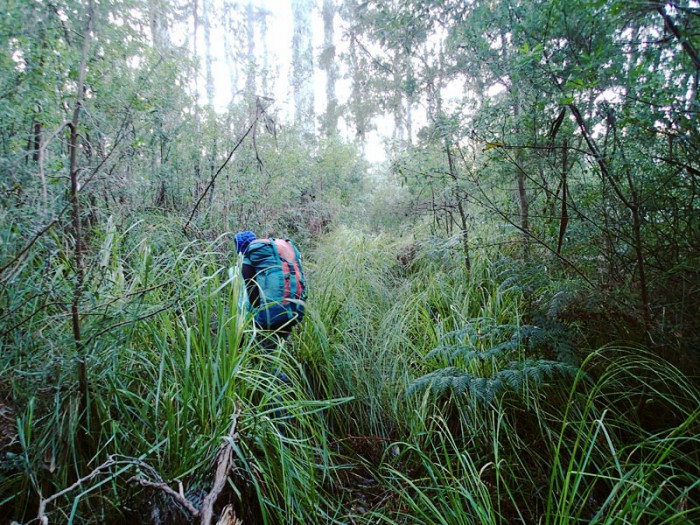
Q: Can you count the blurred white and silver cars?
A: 0